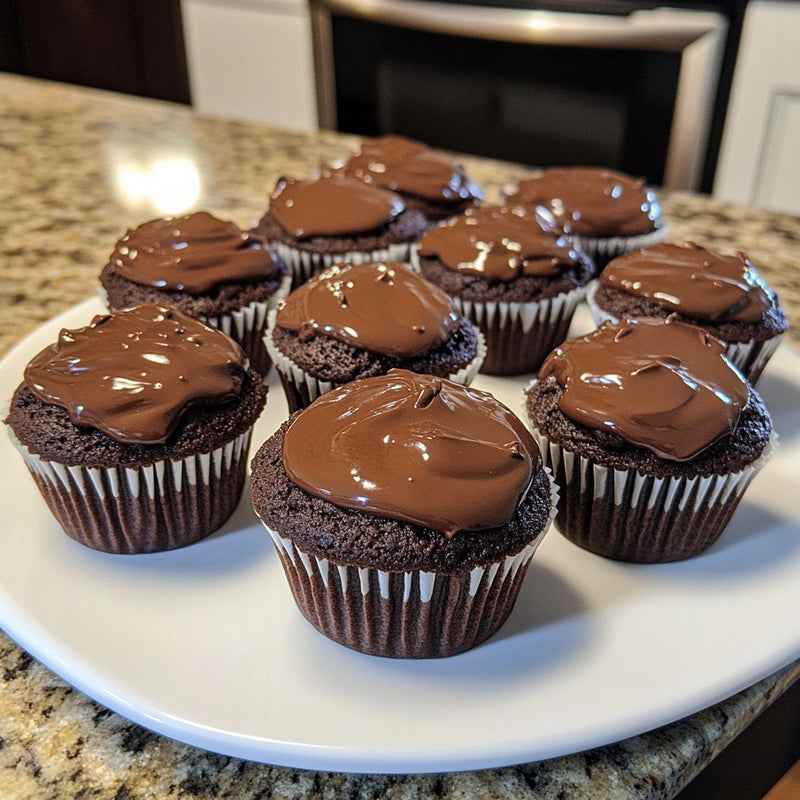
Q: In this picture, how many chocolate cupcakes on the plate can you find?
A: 10